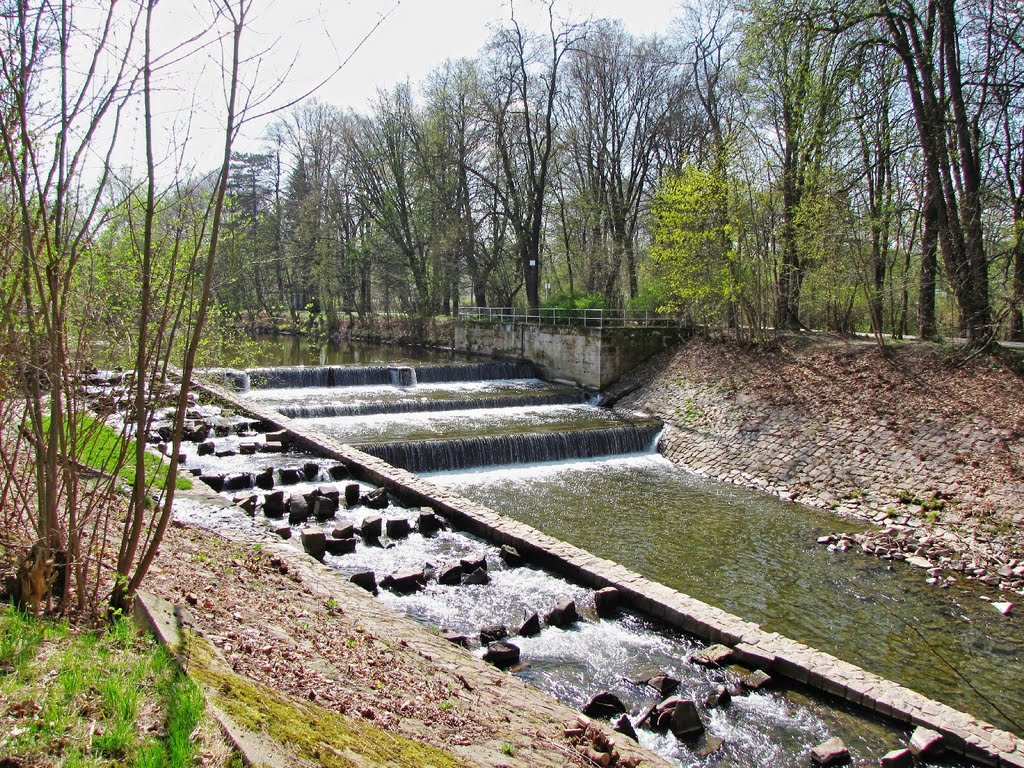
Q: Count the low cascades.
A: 3